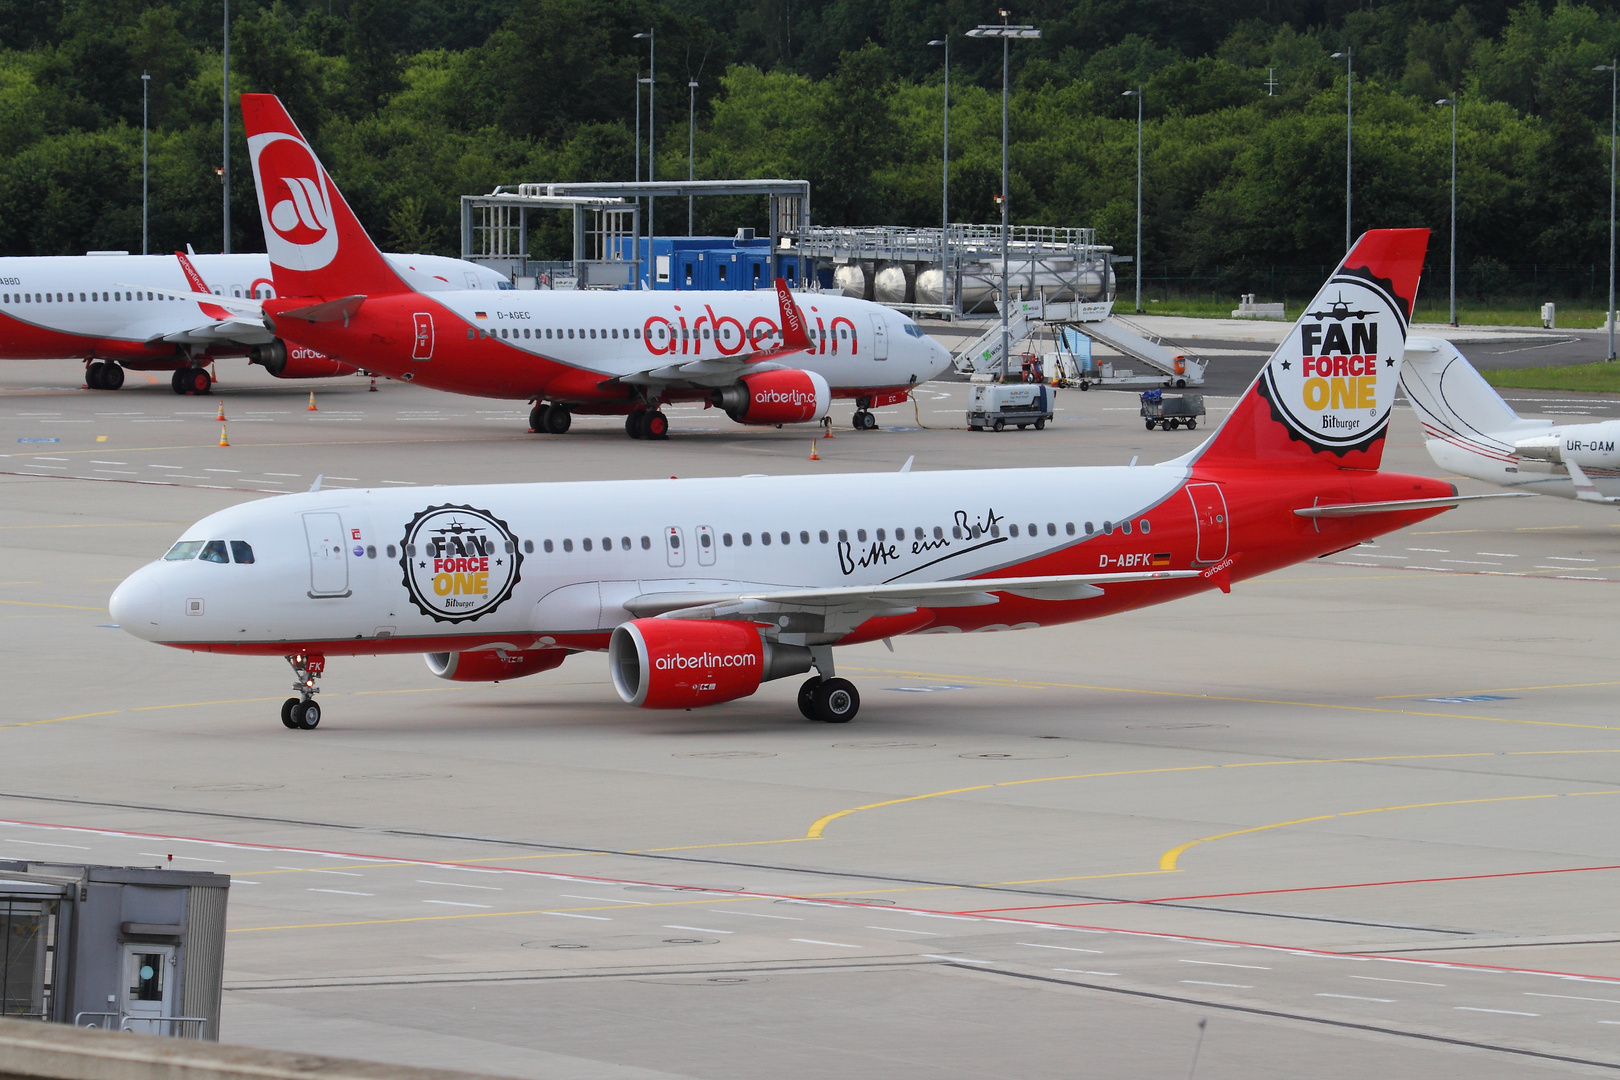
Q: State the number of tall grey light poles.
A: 11